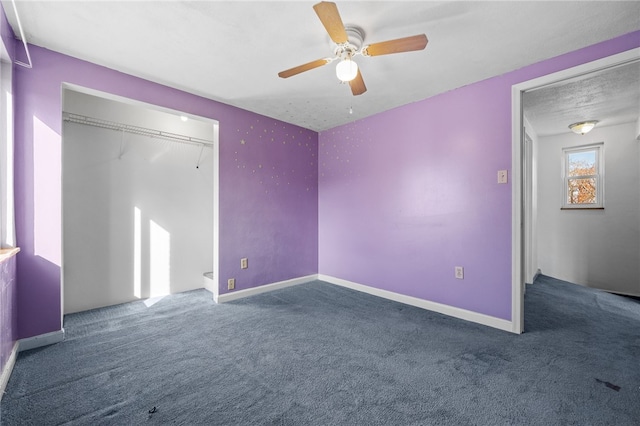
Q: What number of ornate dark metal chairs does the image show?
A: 0